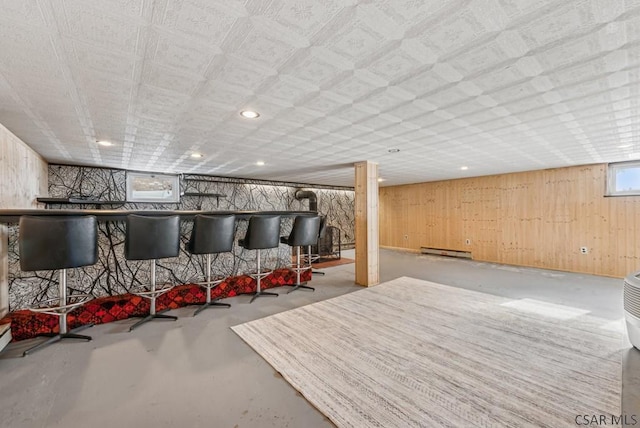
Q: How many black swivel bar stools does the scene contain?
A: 6